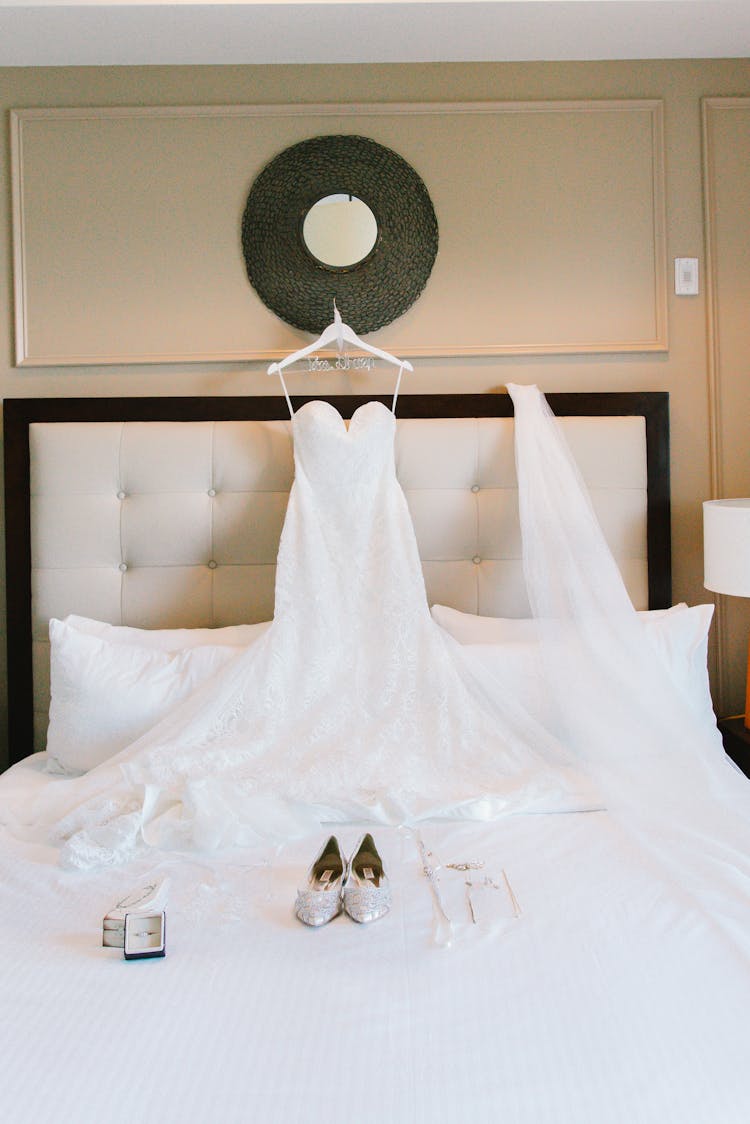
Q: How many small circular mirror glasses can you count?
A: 1